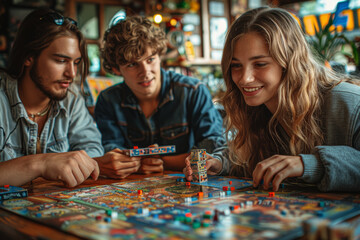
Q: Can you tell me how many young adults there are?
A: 3